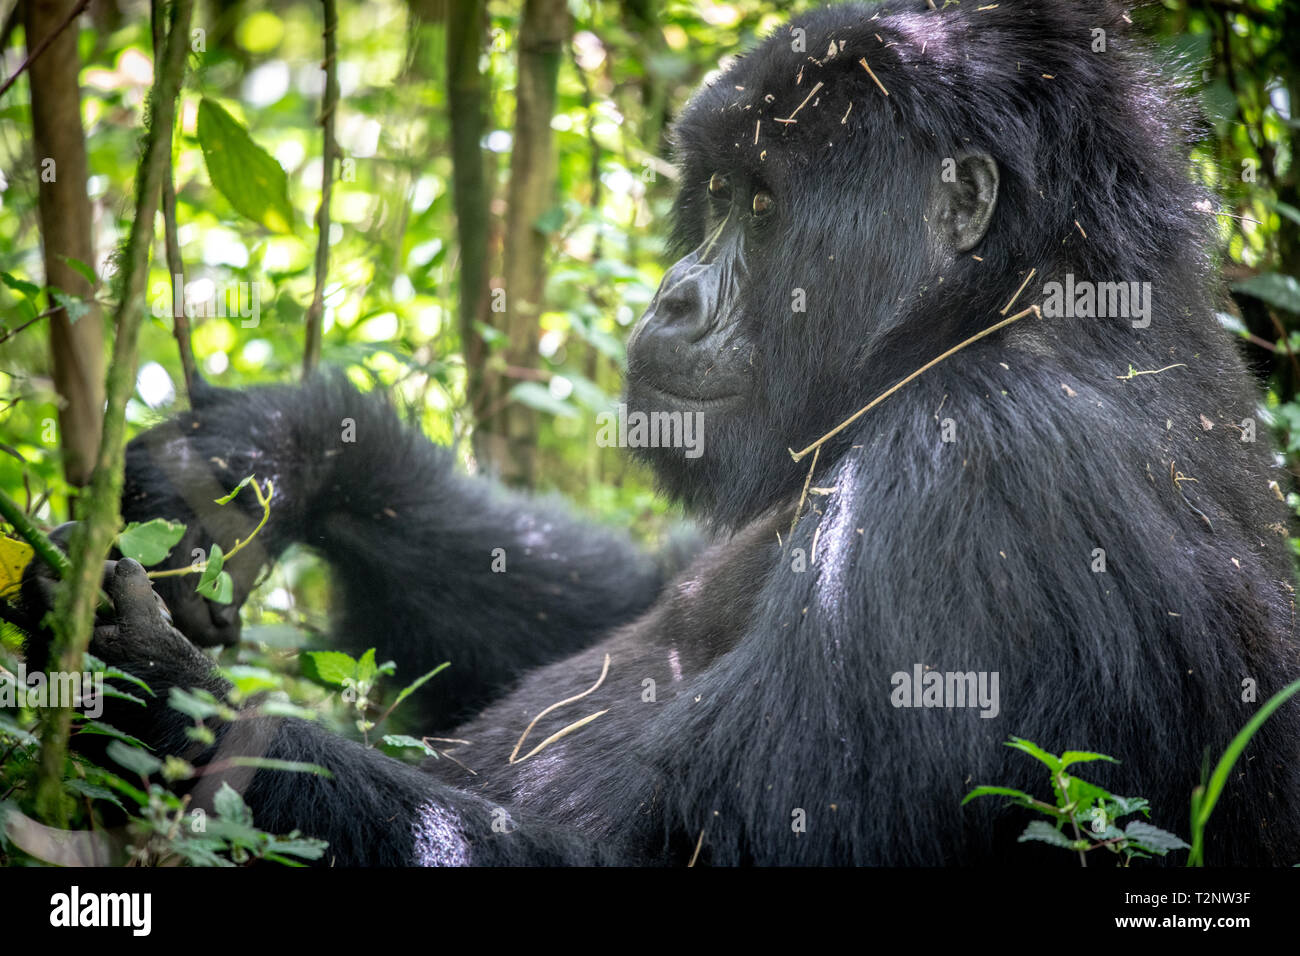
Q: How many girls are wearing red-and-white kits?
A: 0